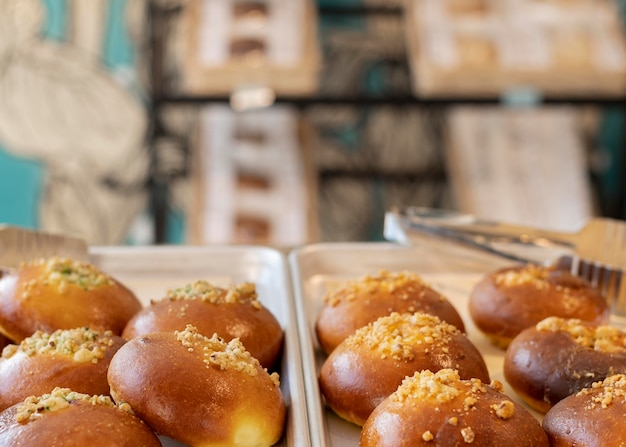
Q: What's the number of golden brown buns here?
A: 11